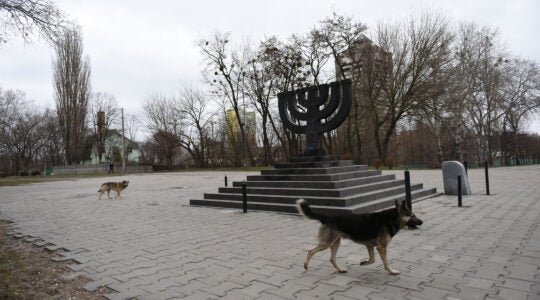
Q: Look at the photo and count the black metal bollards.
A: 6